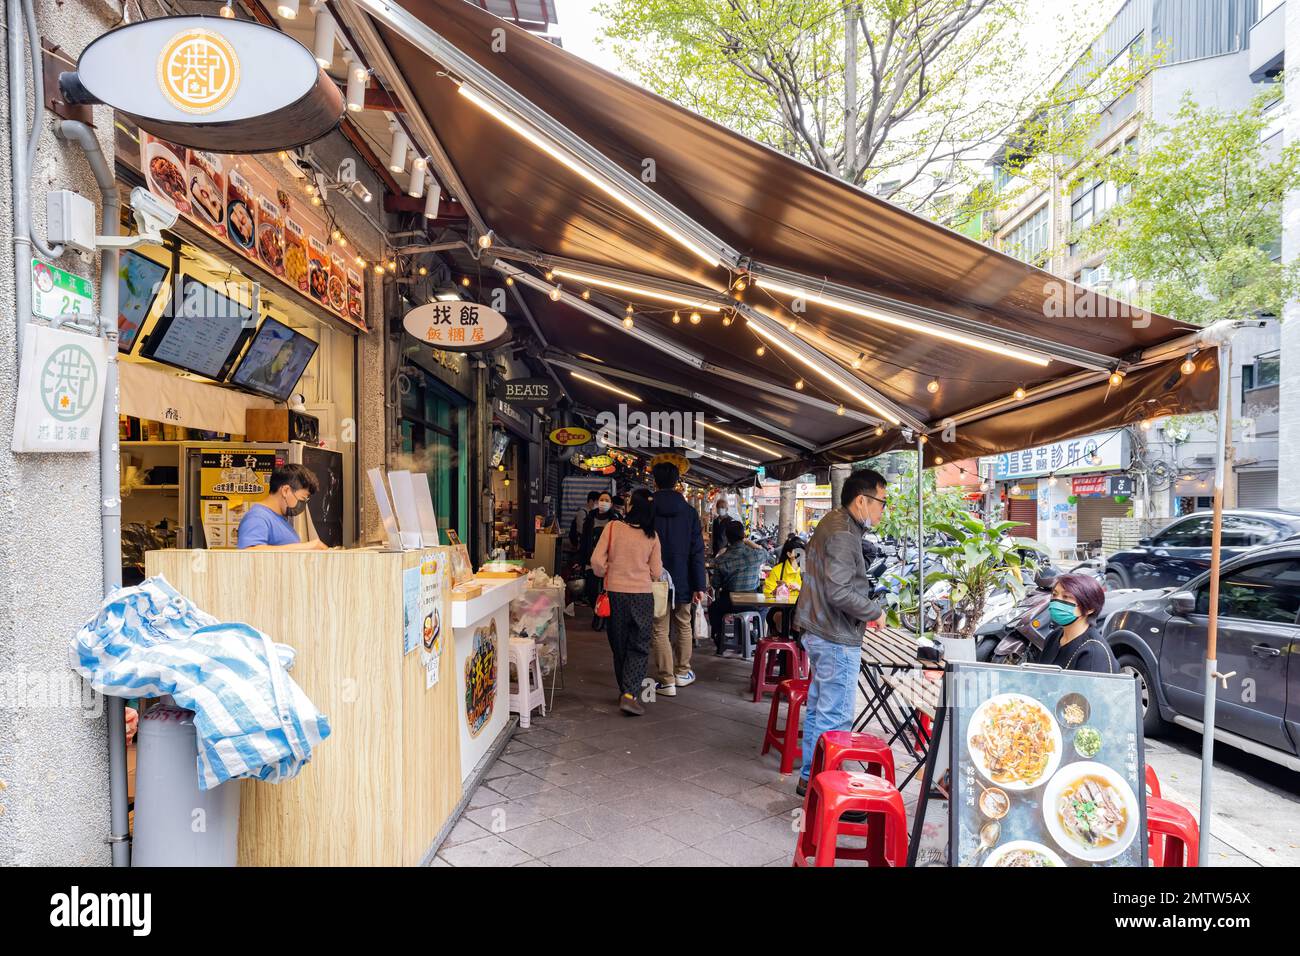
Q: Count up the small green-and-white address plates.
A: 1